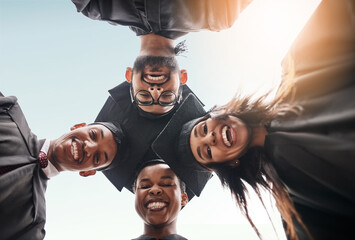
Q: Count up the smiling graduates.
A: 4